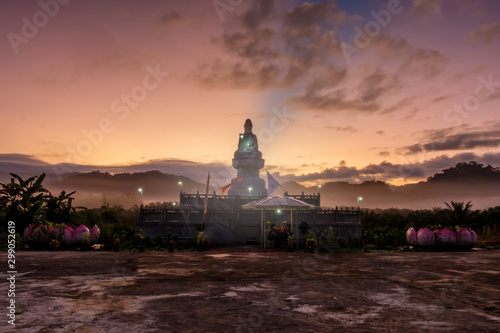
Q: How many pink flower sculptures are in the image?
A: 2